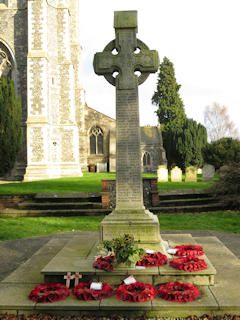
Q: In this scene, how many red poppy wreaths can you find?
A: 8